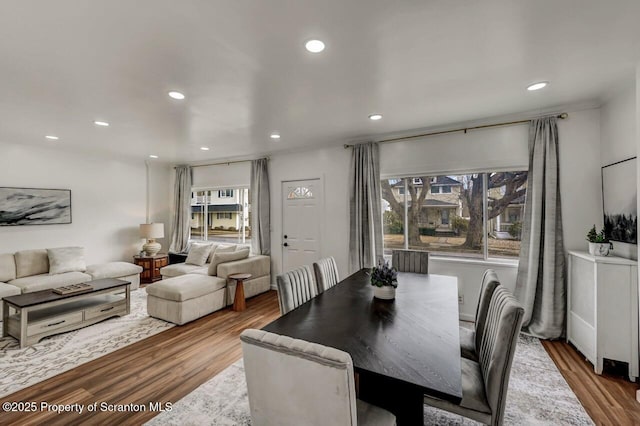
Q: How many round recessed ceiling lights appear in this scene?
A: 9